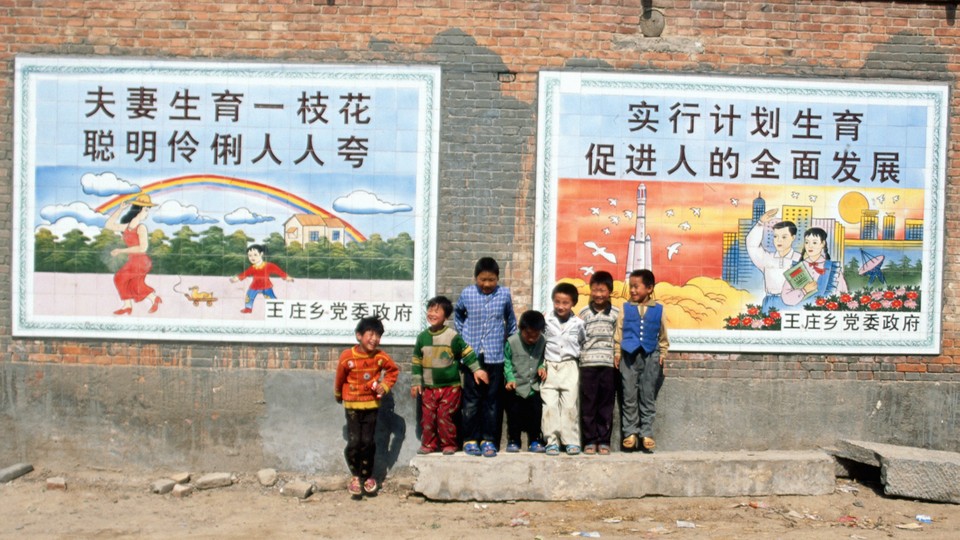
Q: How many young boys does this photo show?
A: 7